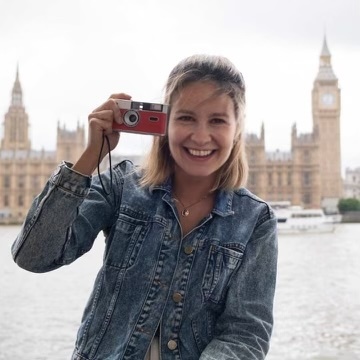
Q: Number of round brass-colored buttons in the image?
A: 3